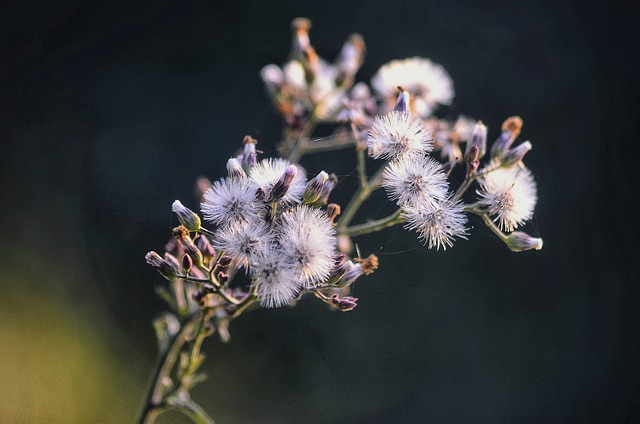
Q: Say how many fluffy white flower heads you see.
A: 10